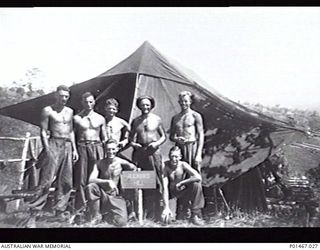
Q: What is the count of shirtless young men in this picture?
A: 7